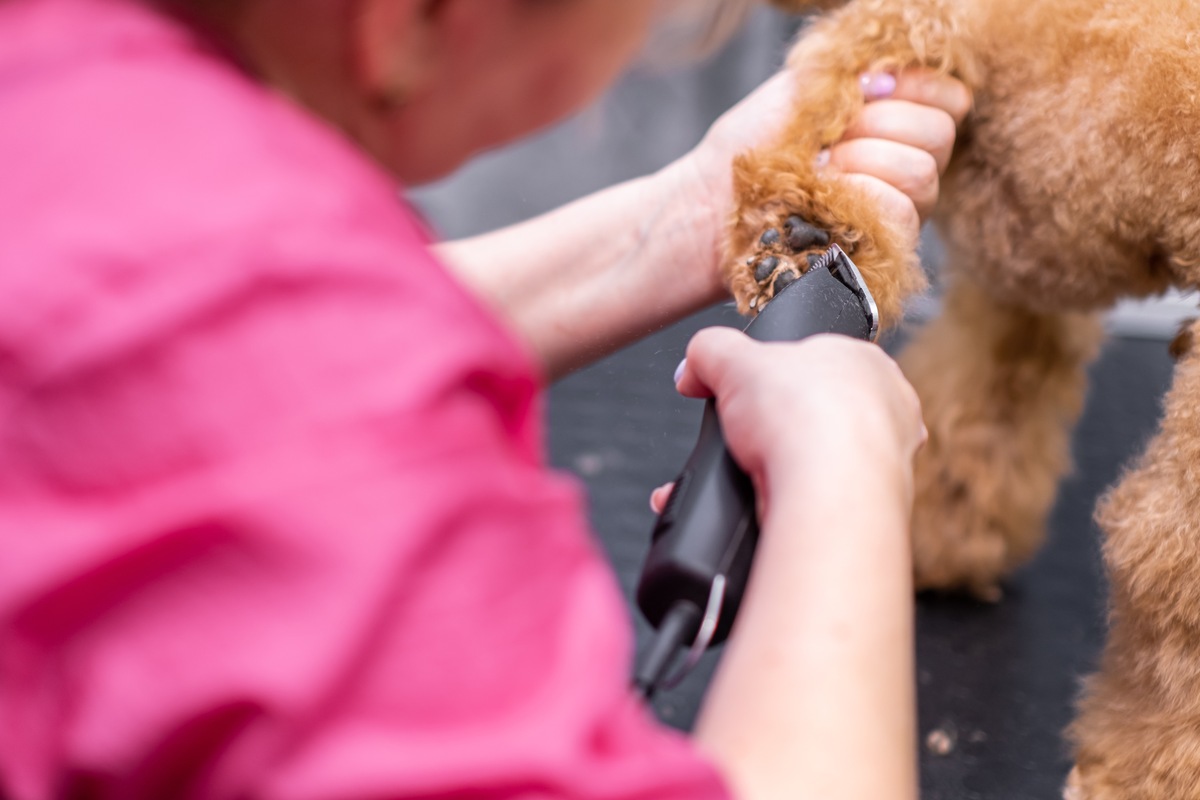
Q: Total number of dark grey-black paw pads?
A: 5